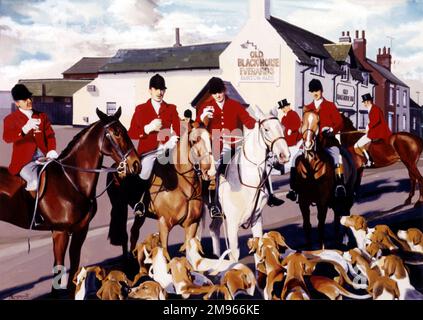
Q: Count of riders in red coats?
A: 6